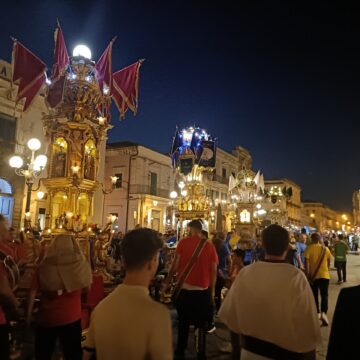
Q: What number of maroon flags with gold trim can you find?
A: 4